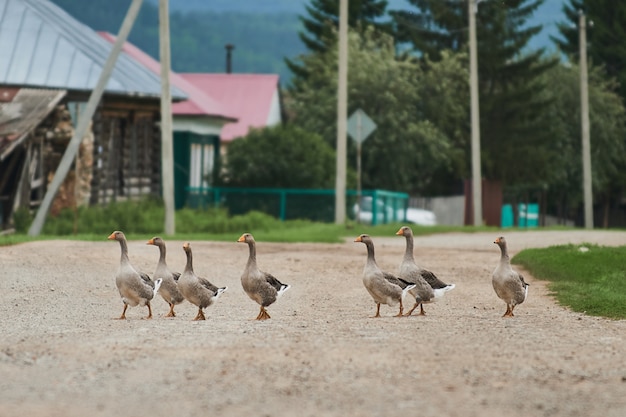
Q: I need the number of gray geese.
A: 7